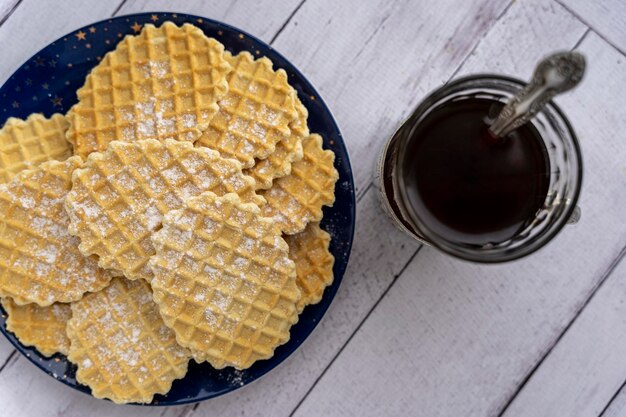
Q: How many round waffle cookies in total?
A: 11